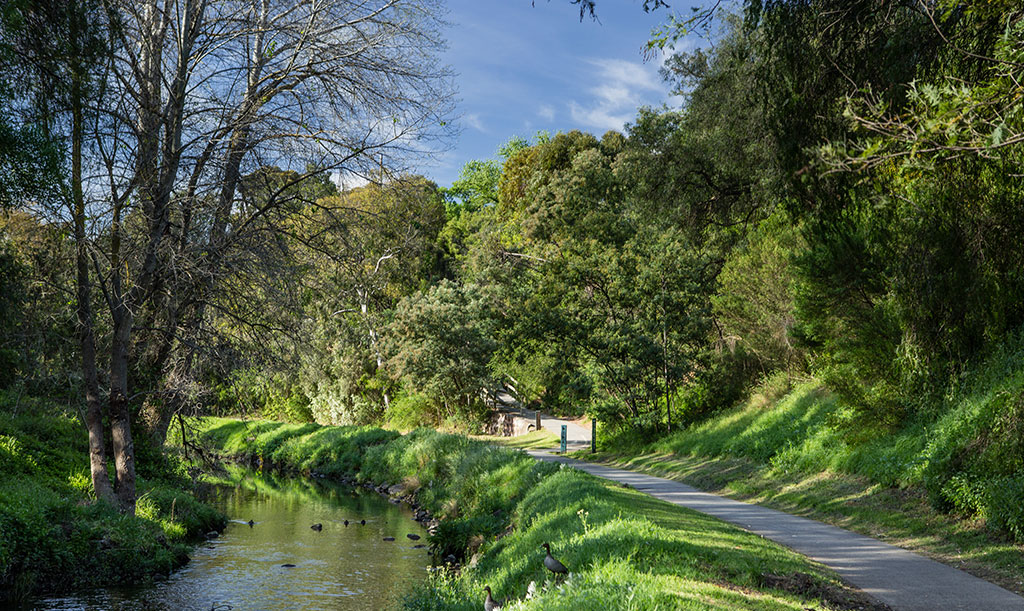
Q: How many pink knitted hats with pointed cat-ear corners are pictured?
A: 0